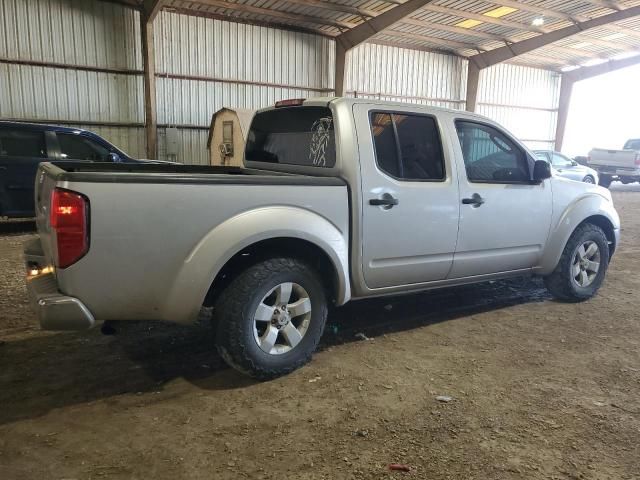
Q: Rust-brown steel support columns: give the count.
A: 4